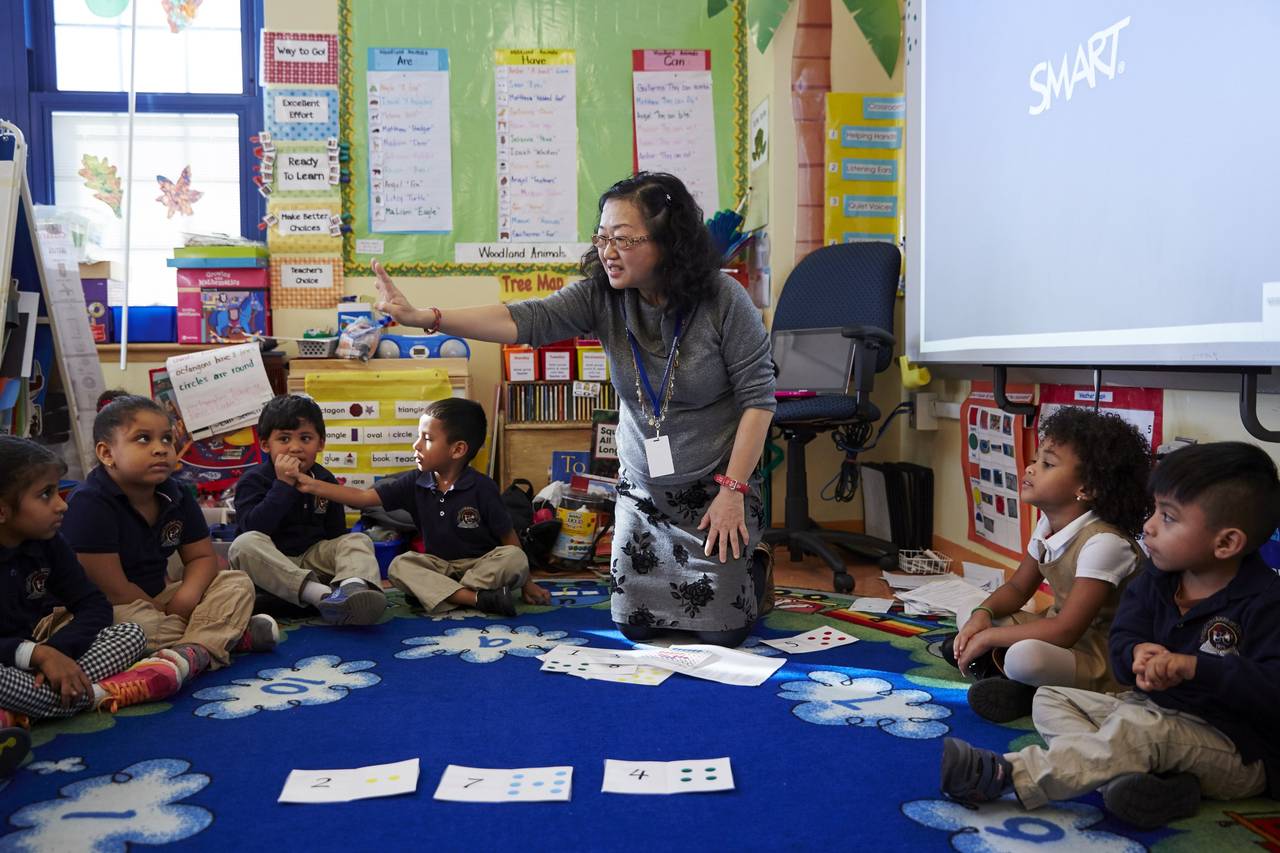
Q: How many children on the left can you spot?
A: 4